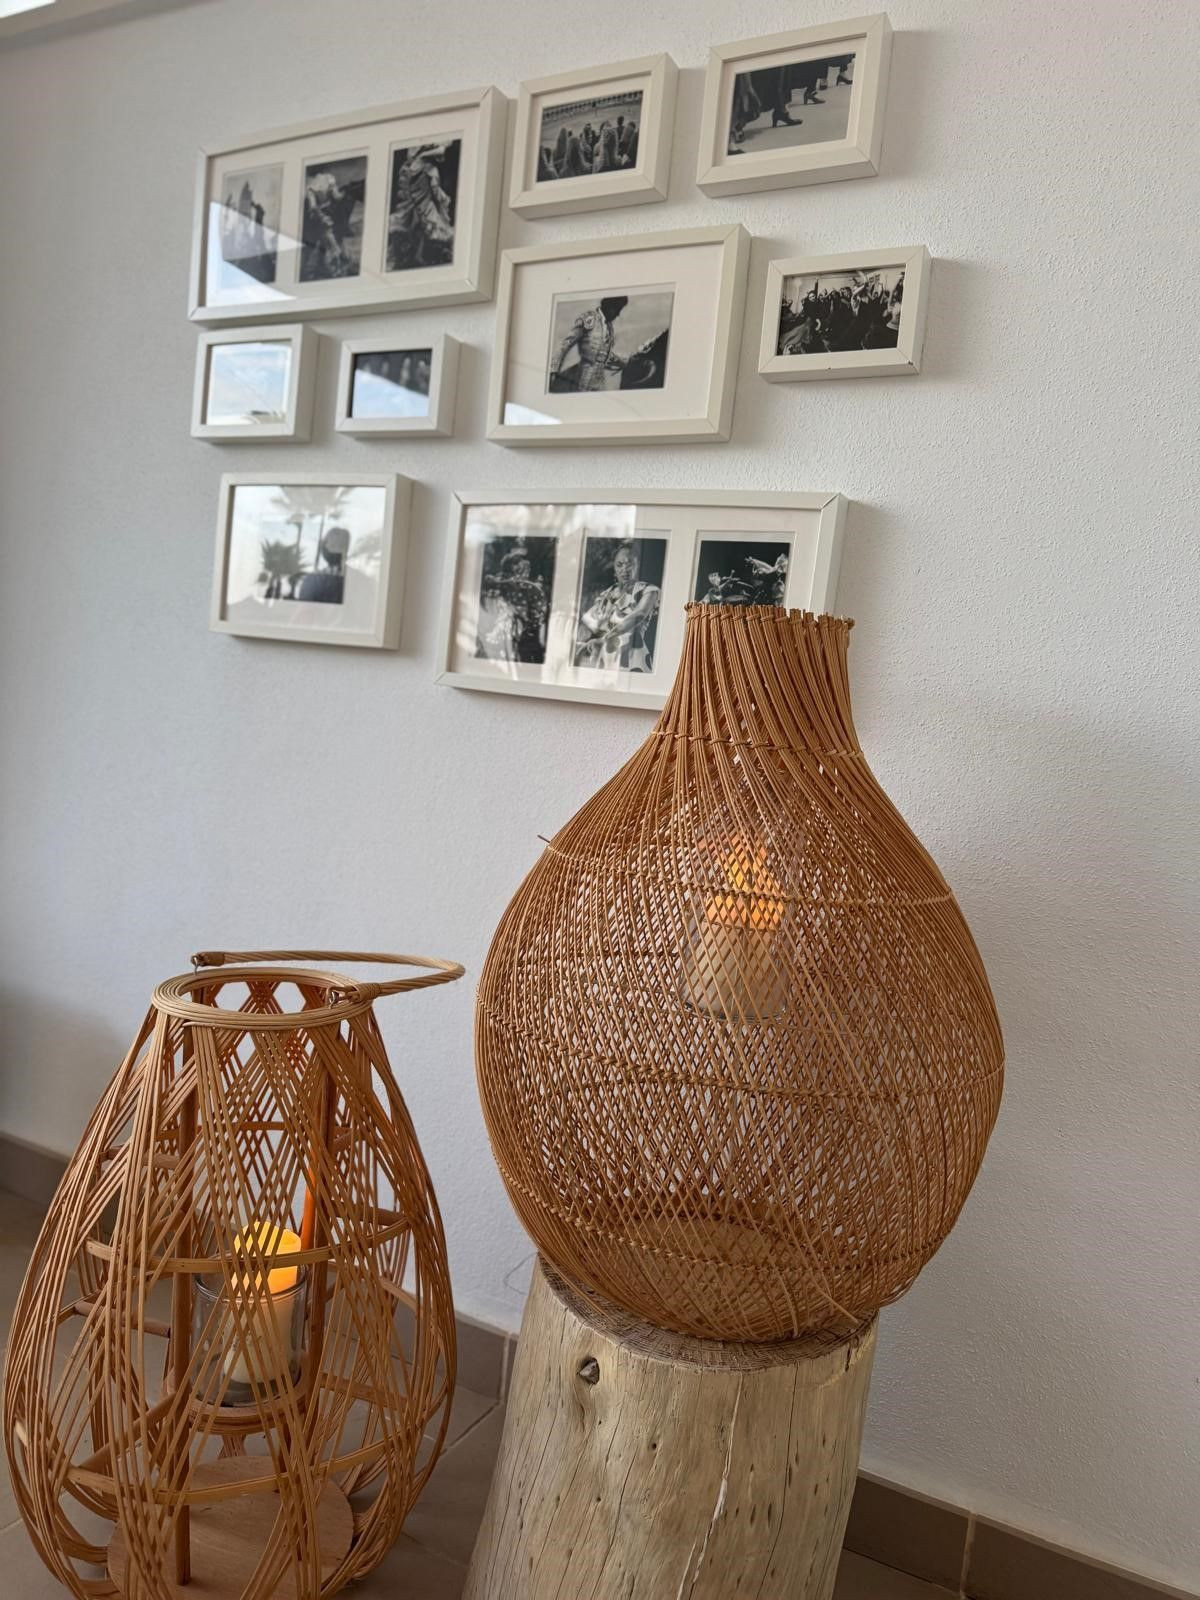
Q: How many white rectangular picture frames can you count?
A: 9